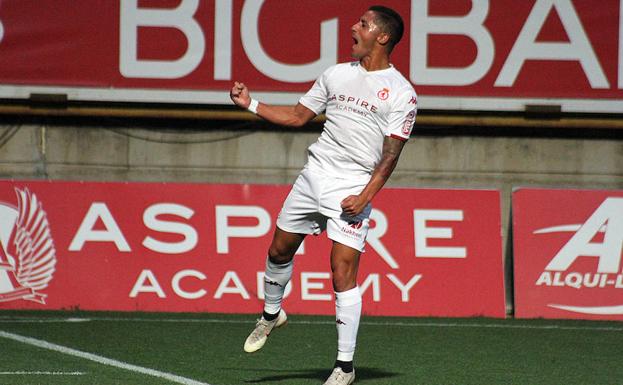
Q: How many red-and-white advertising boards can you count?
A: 3